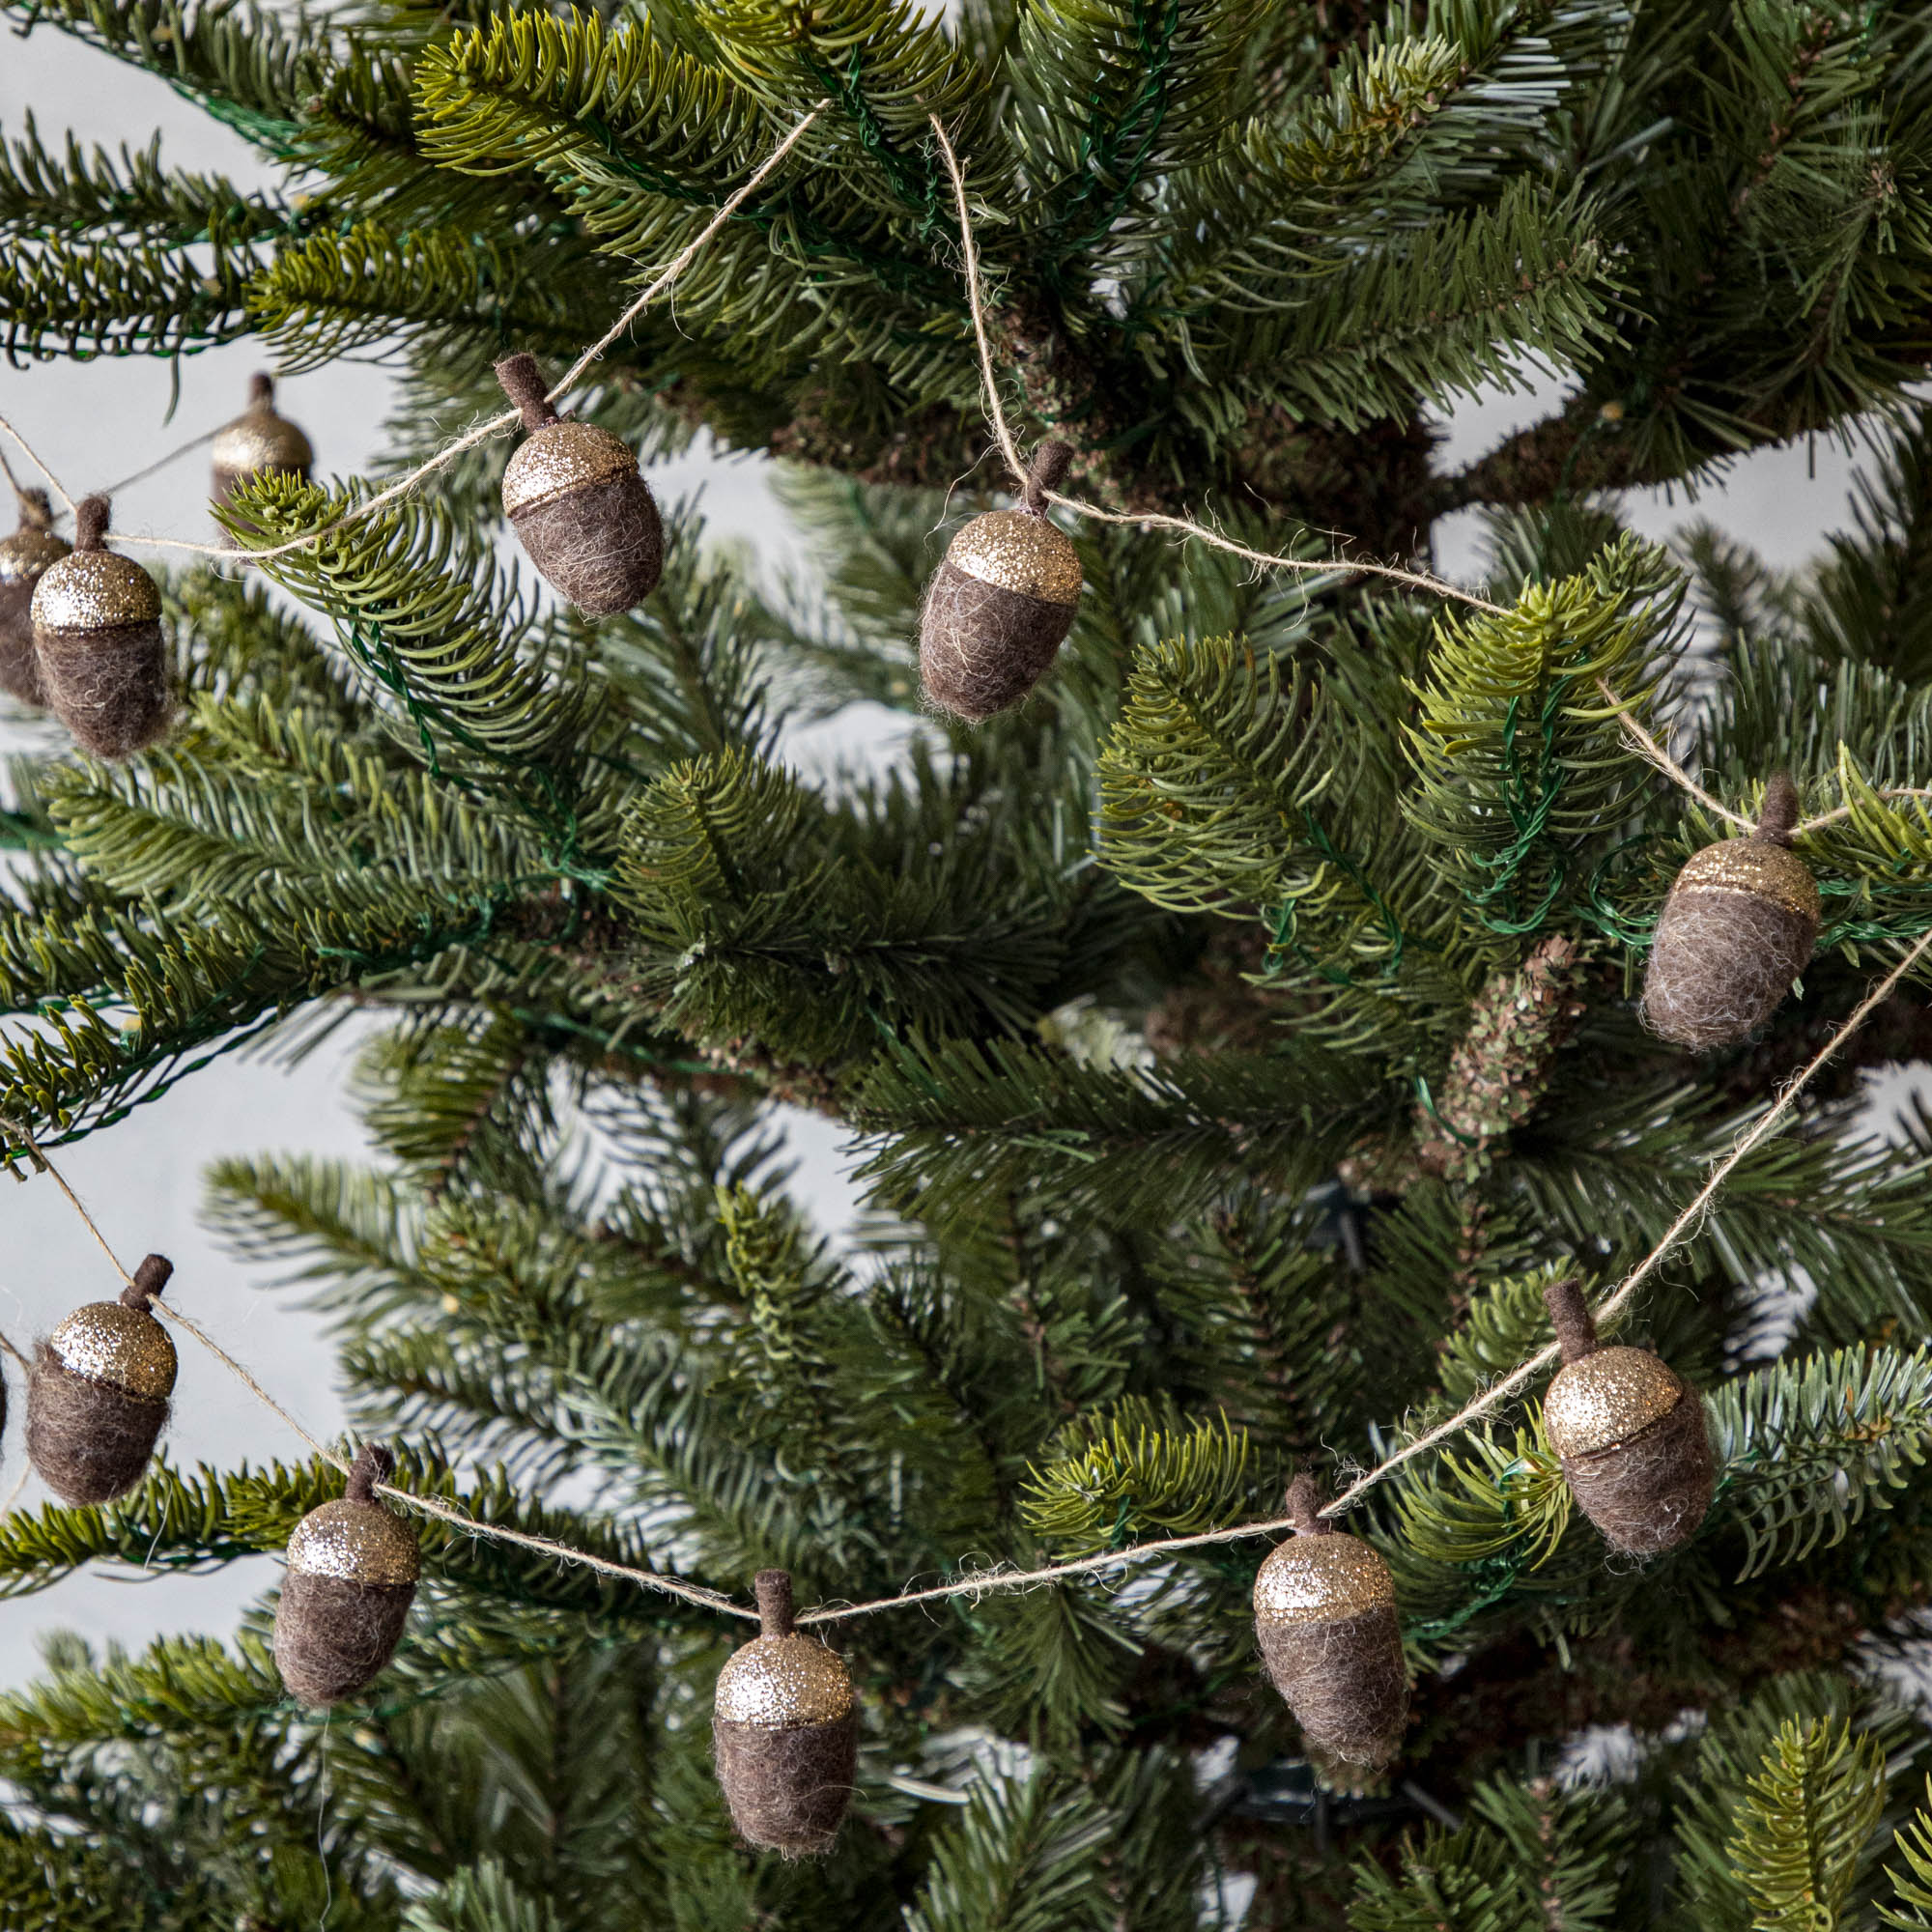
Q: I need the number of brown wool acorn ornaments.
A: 11